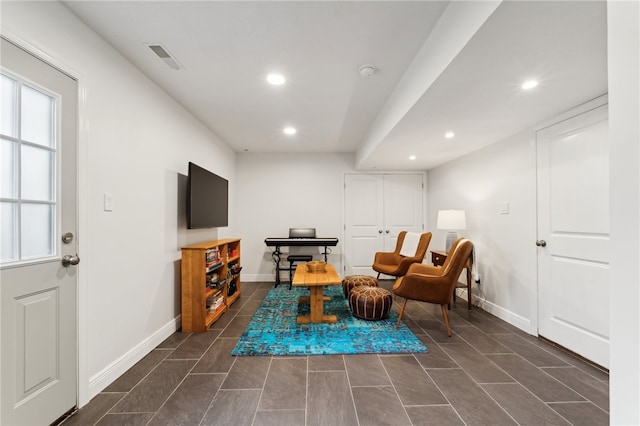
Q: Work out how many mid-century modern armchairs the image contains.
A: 2